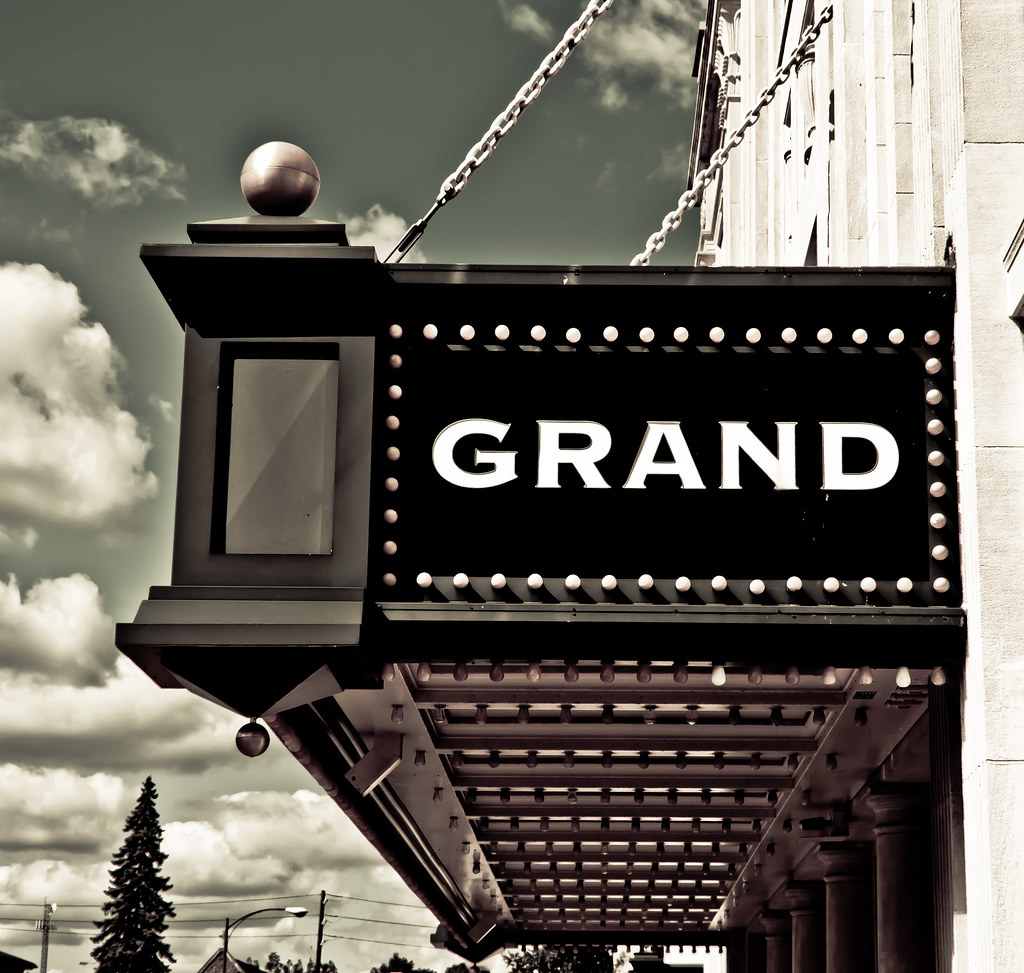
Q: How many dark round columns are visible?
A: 4